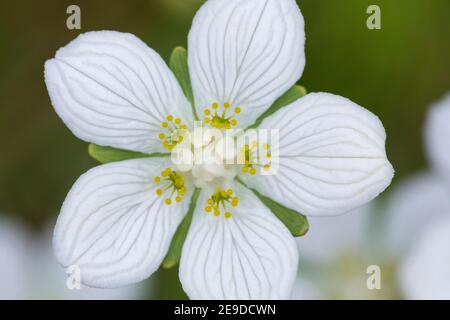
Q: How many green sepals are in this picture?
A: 5